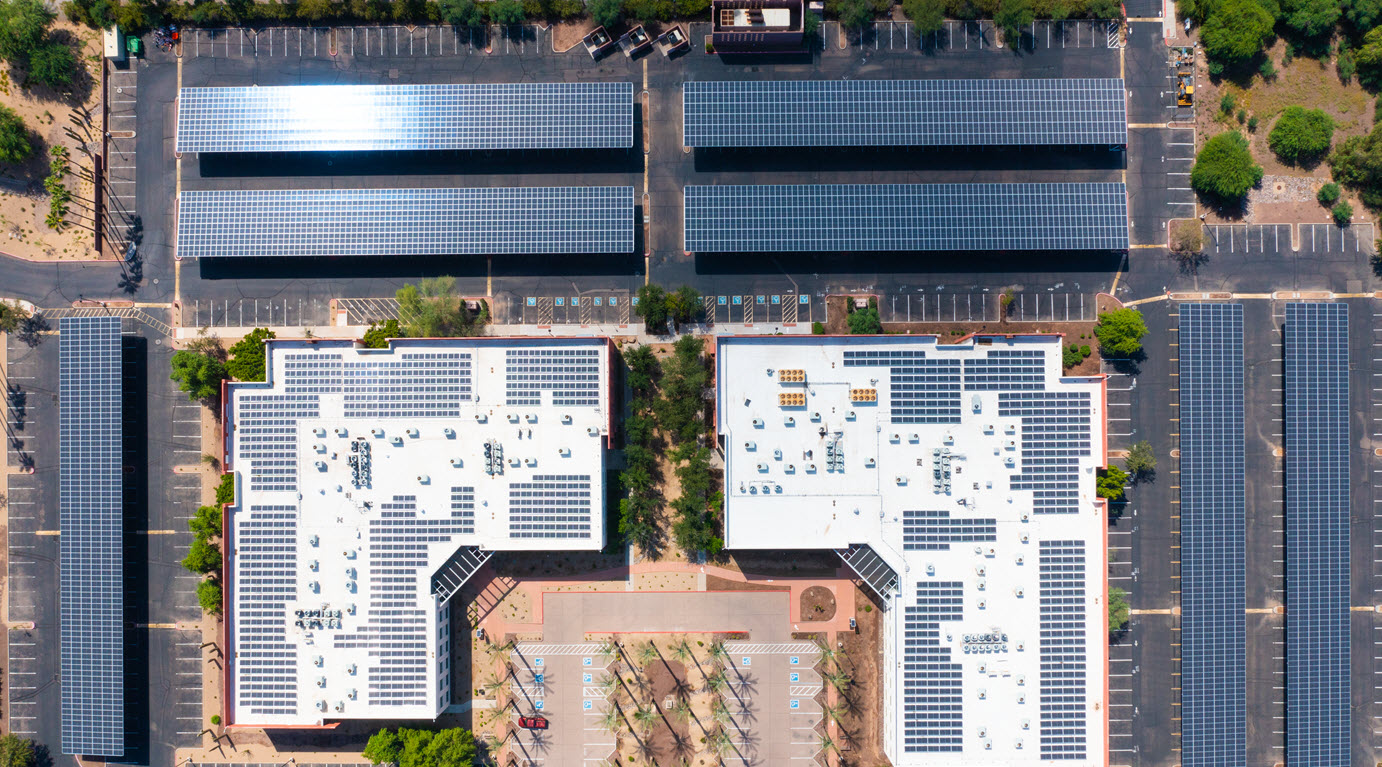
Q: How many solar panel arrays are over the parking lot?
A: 7